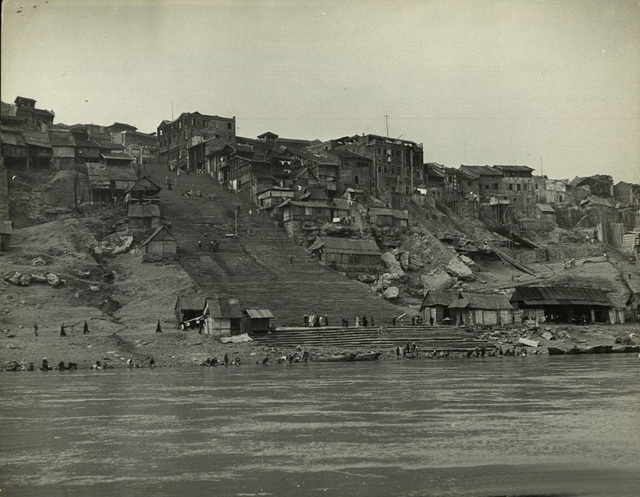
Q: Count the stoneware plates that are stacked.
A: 0